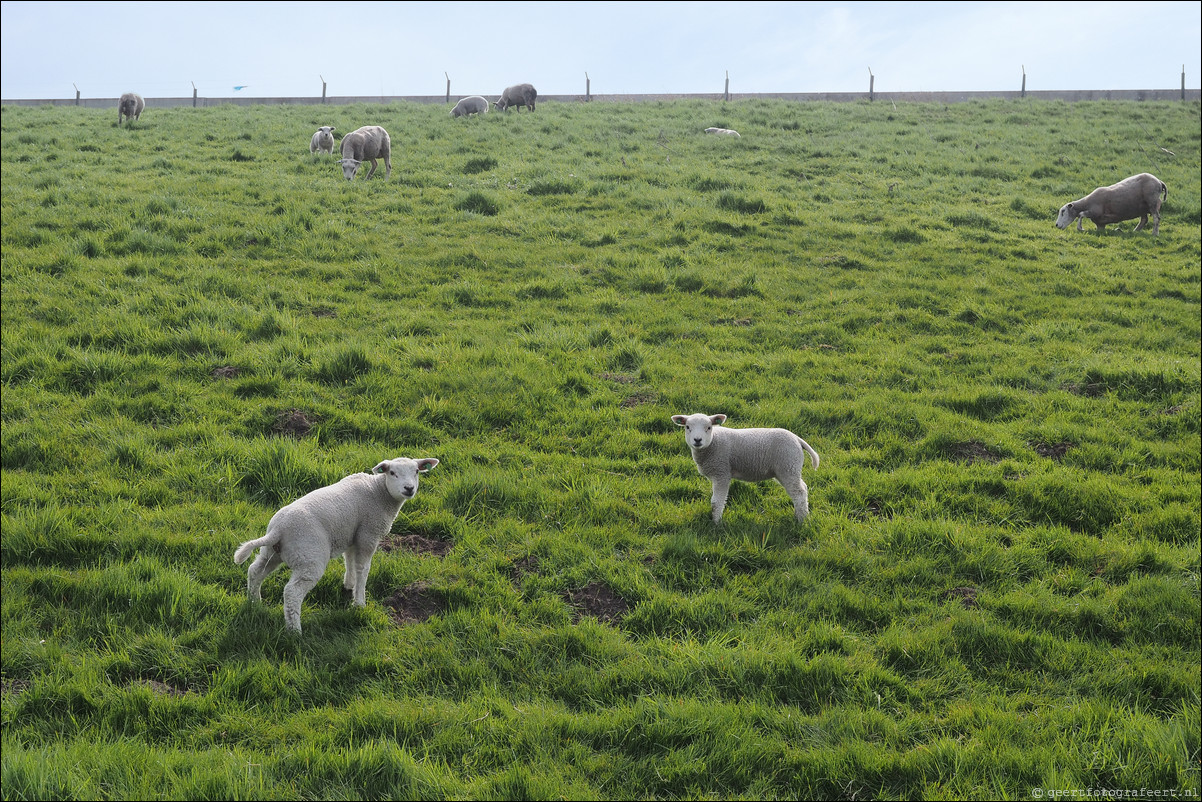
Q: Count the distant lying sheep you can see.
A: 1